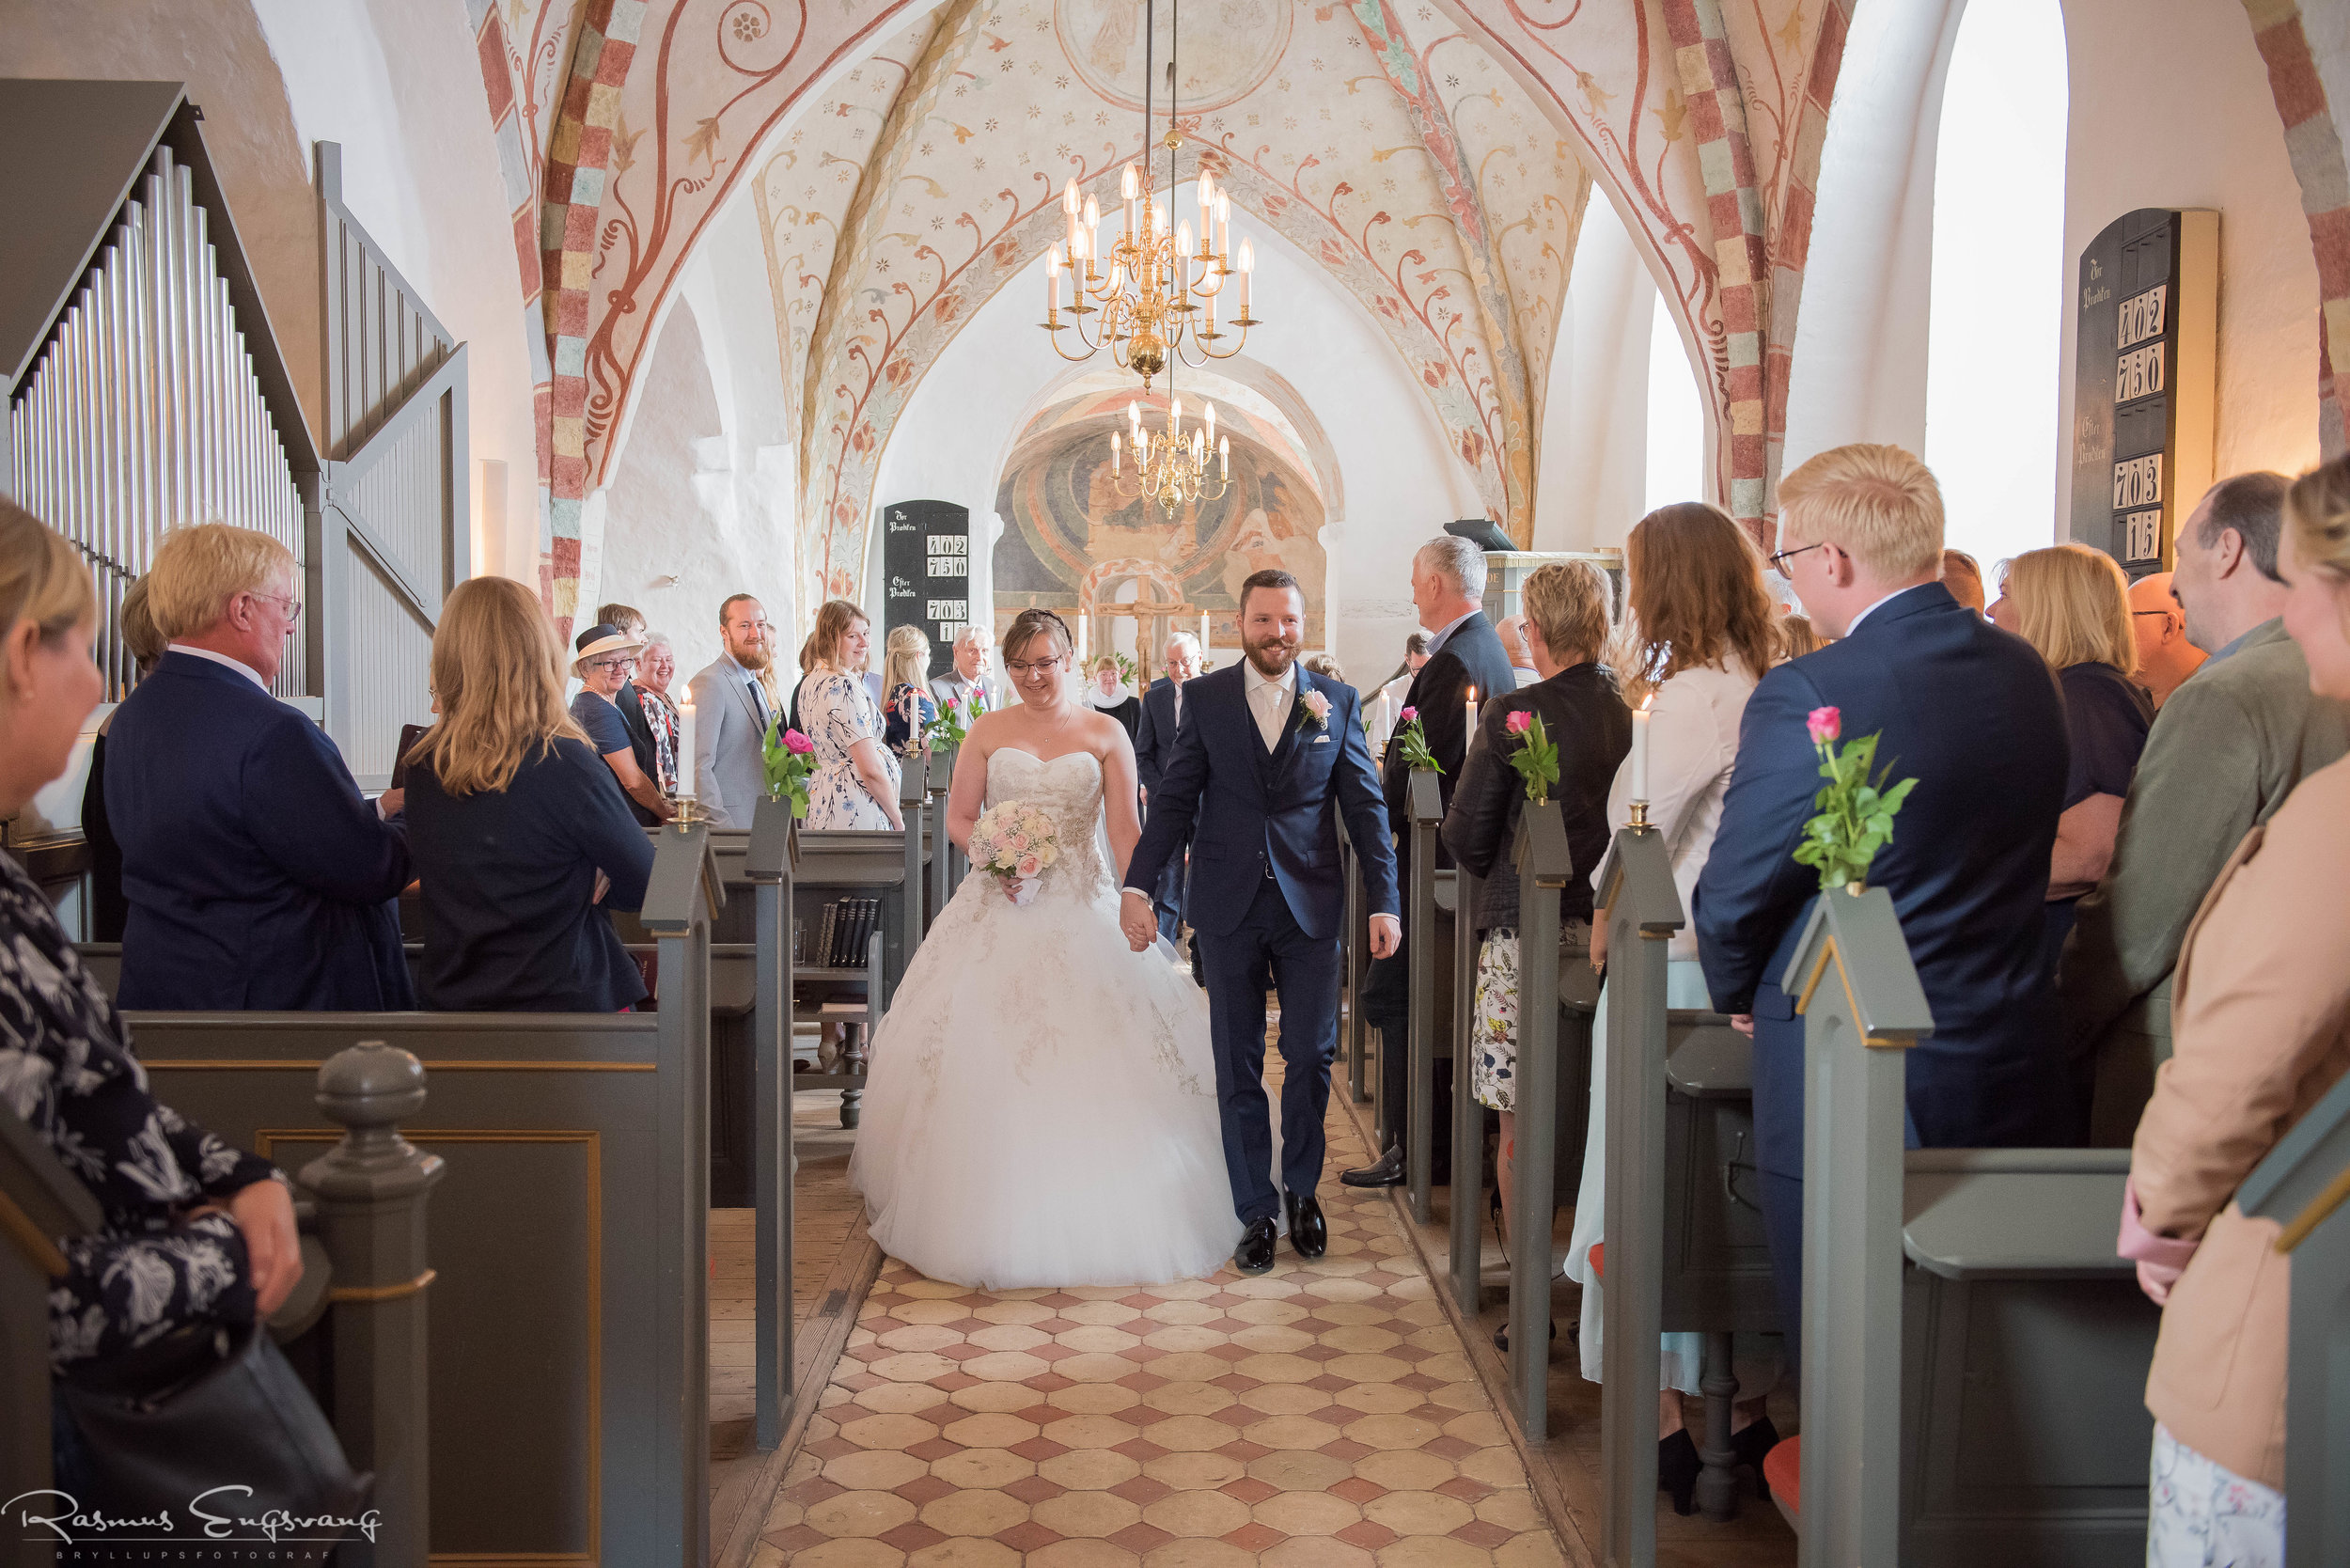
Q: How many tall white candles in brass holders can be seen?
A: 9